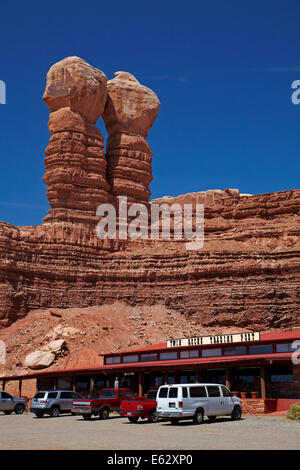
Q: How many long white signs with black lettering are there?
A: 1